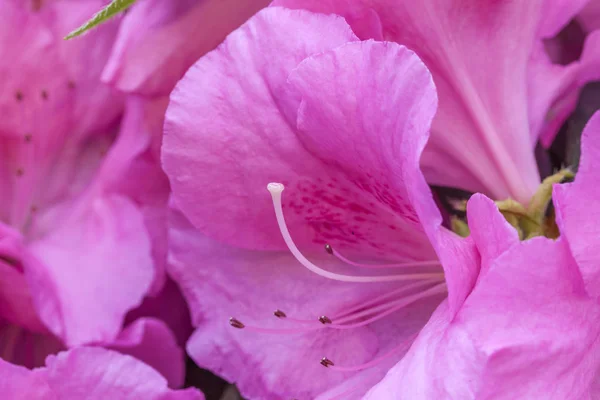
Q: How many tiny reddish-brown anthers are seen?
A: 5